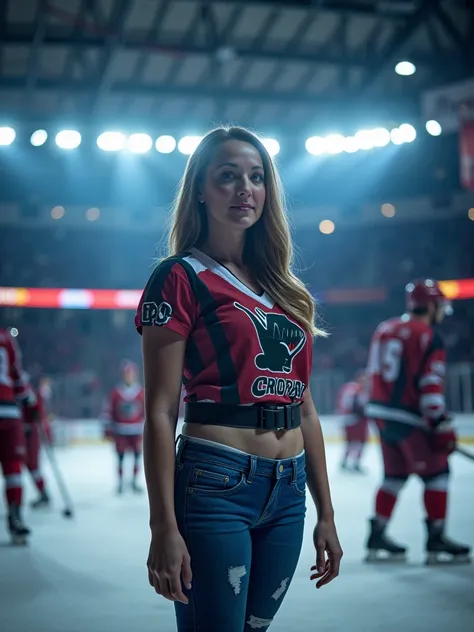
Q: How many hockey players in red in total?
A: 5